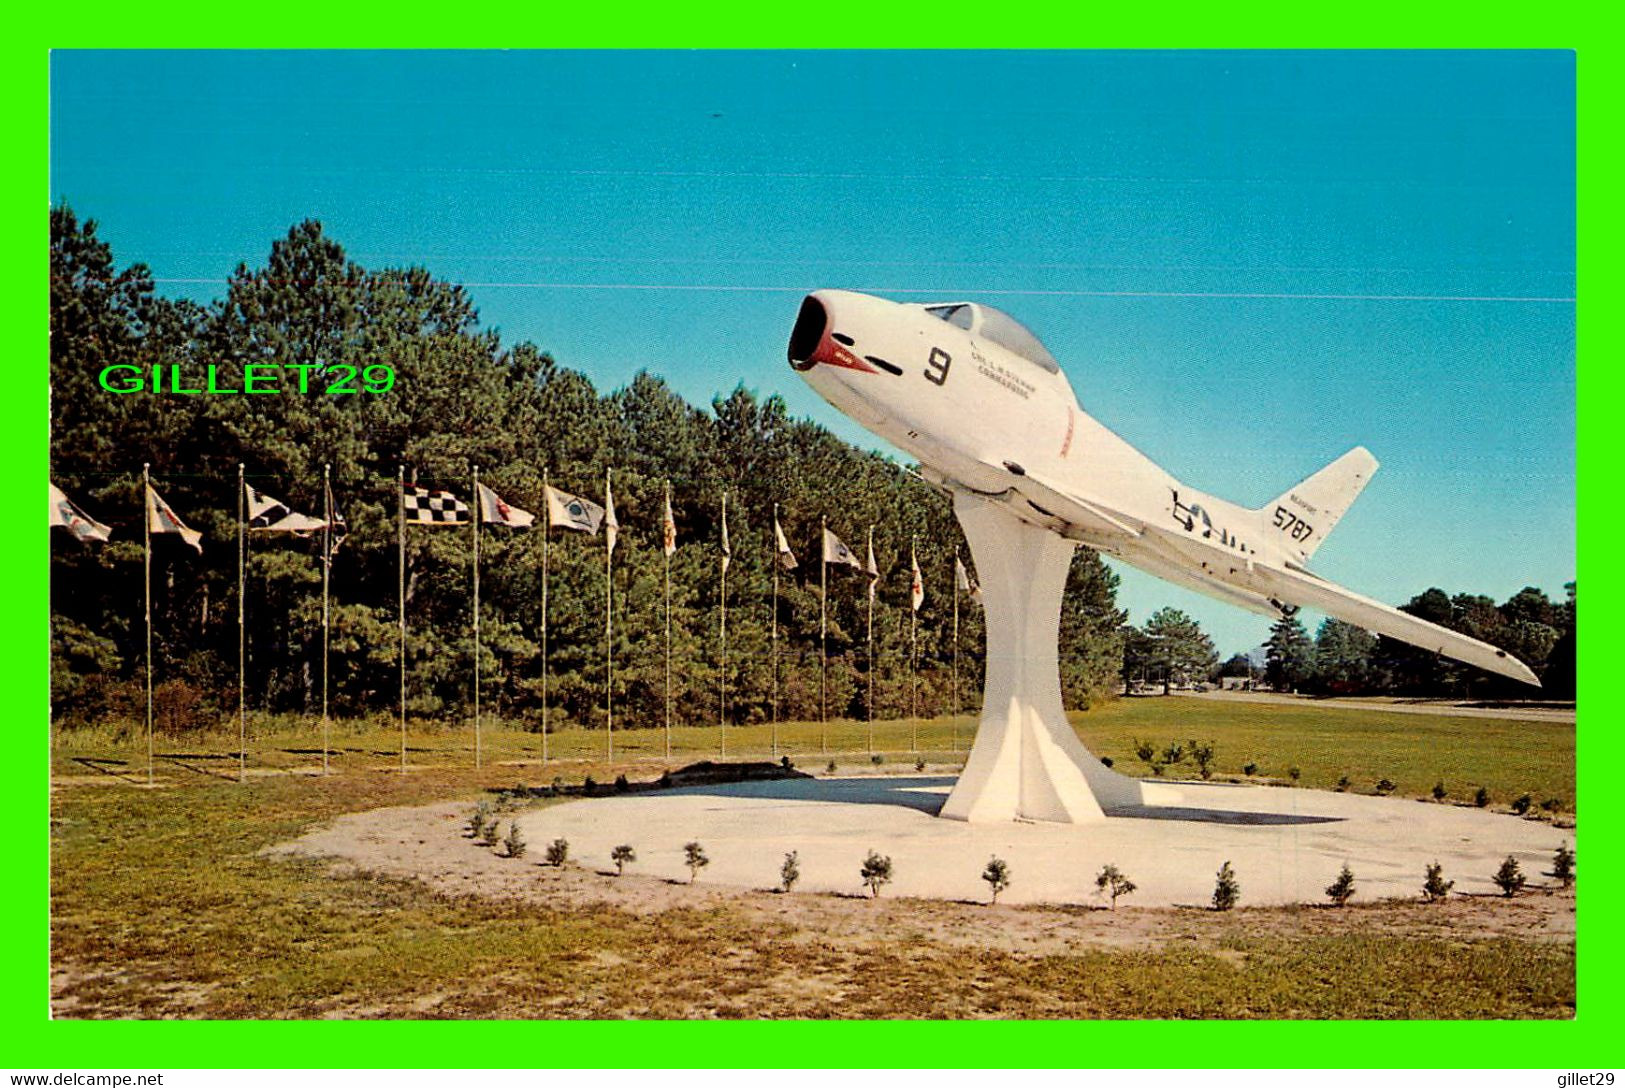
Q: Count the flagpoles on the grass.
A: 14